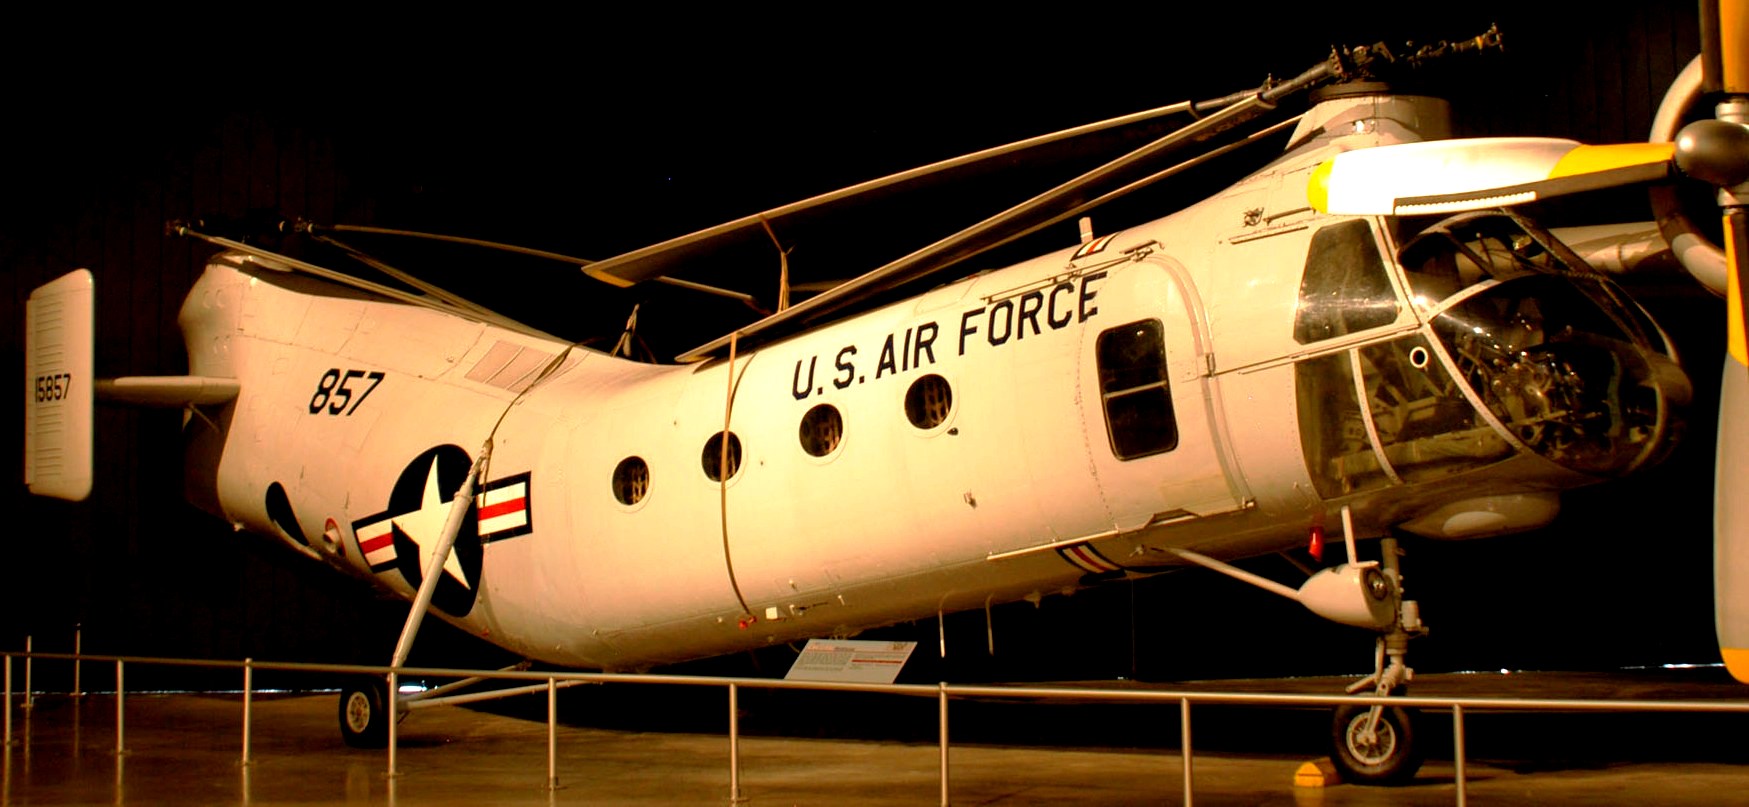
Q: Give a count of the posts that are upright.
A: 11